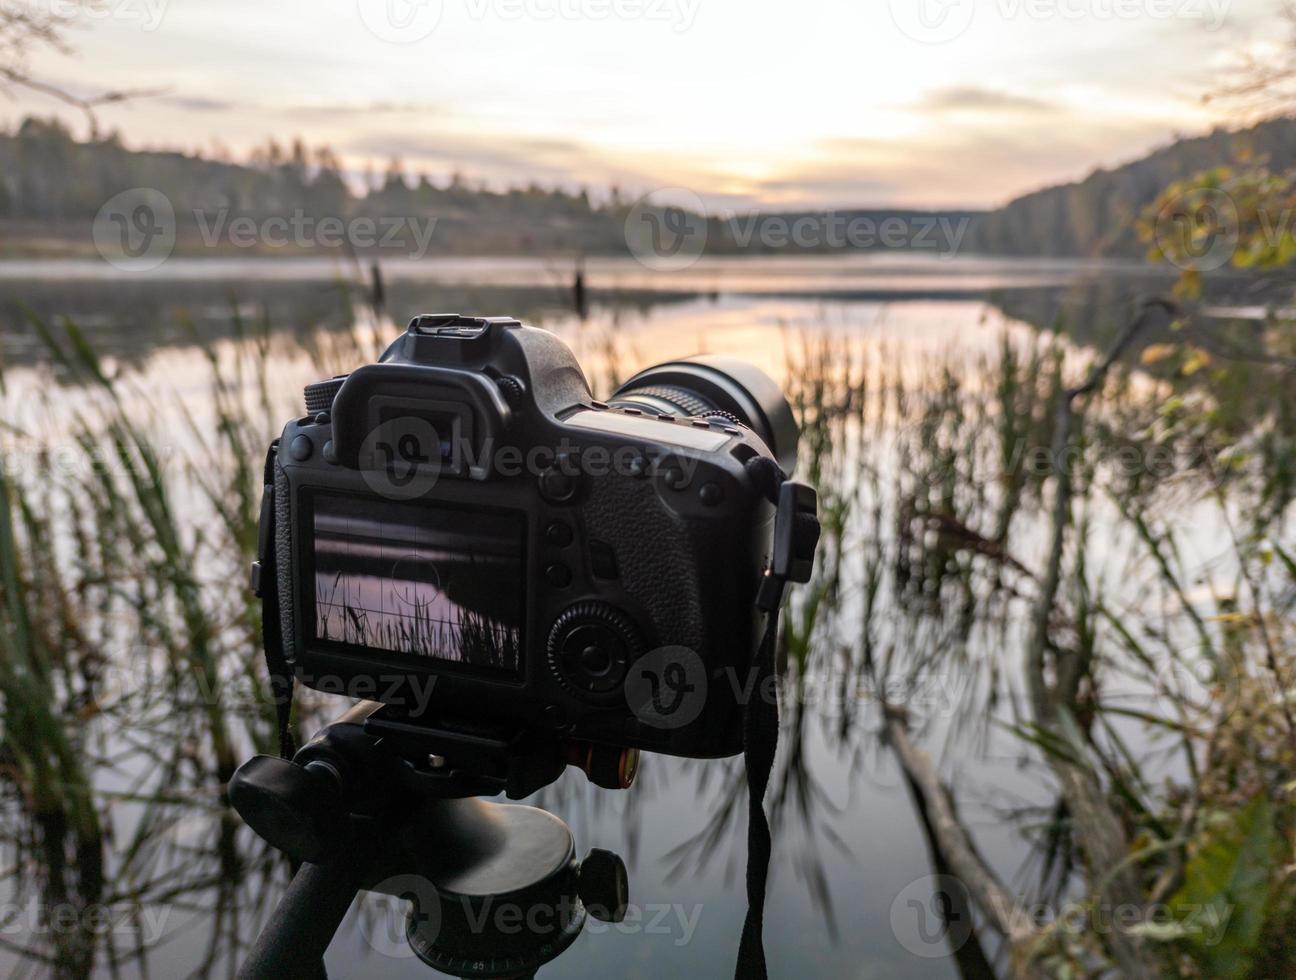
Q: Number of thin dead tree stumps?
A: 2